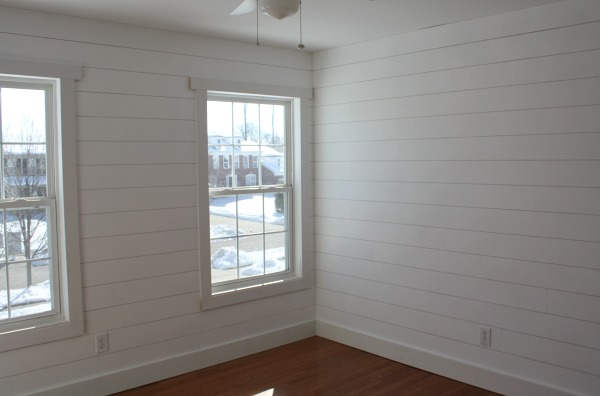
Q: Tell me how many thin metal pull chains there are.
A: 2